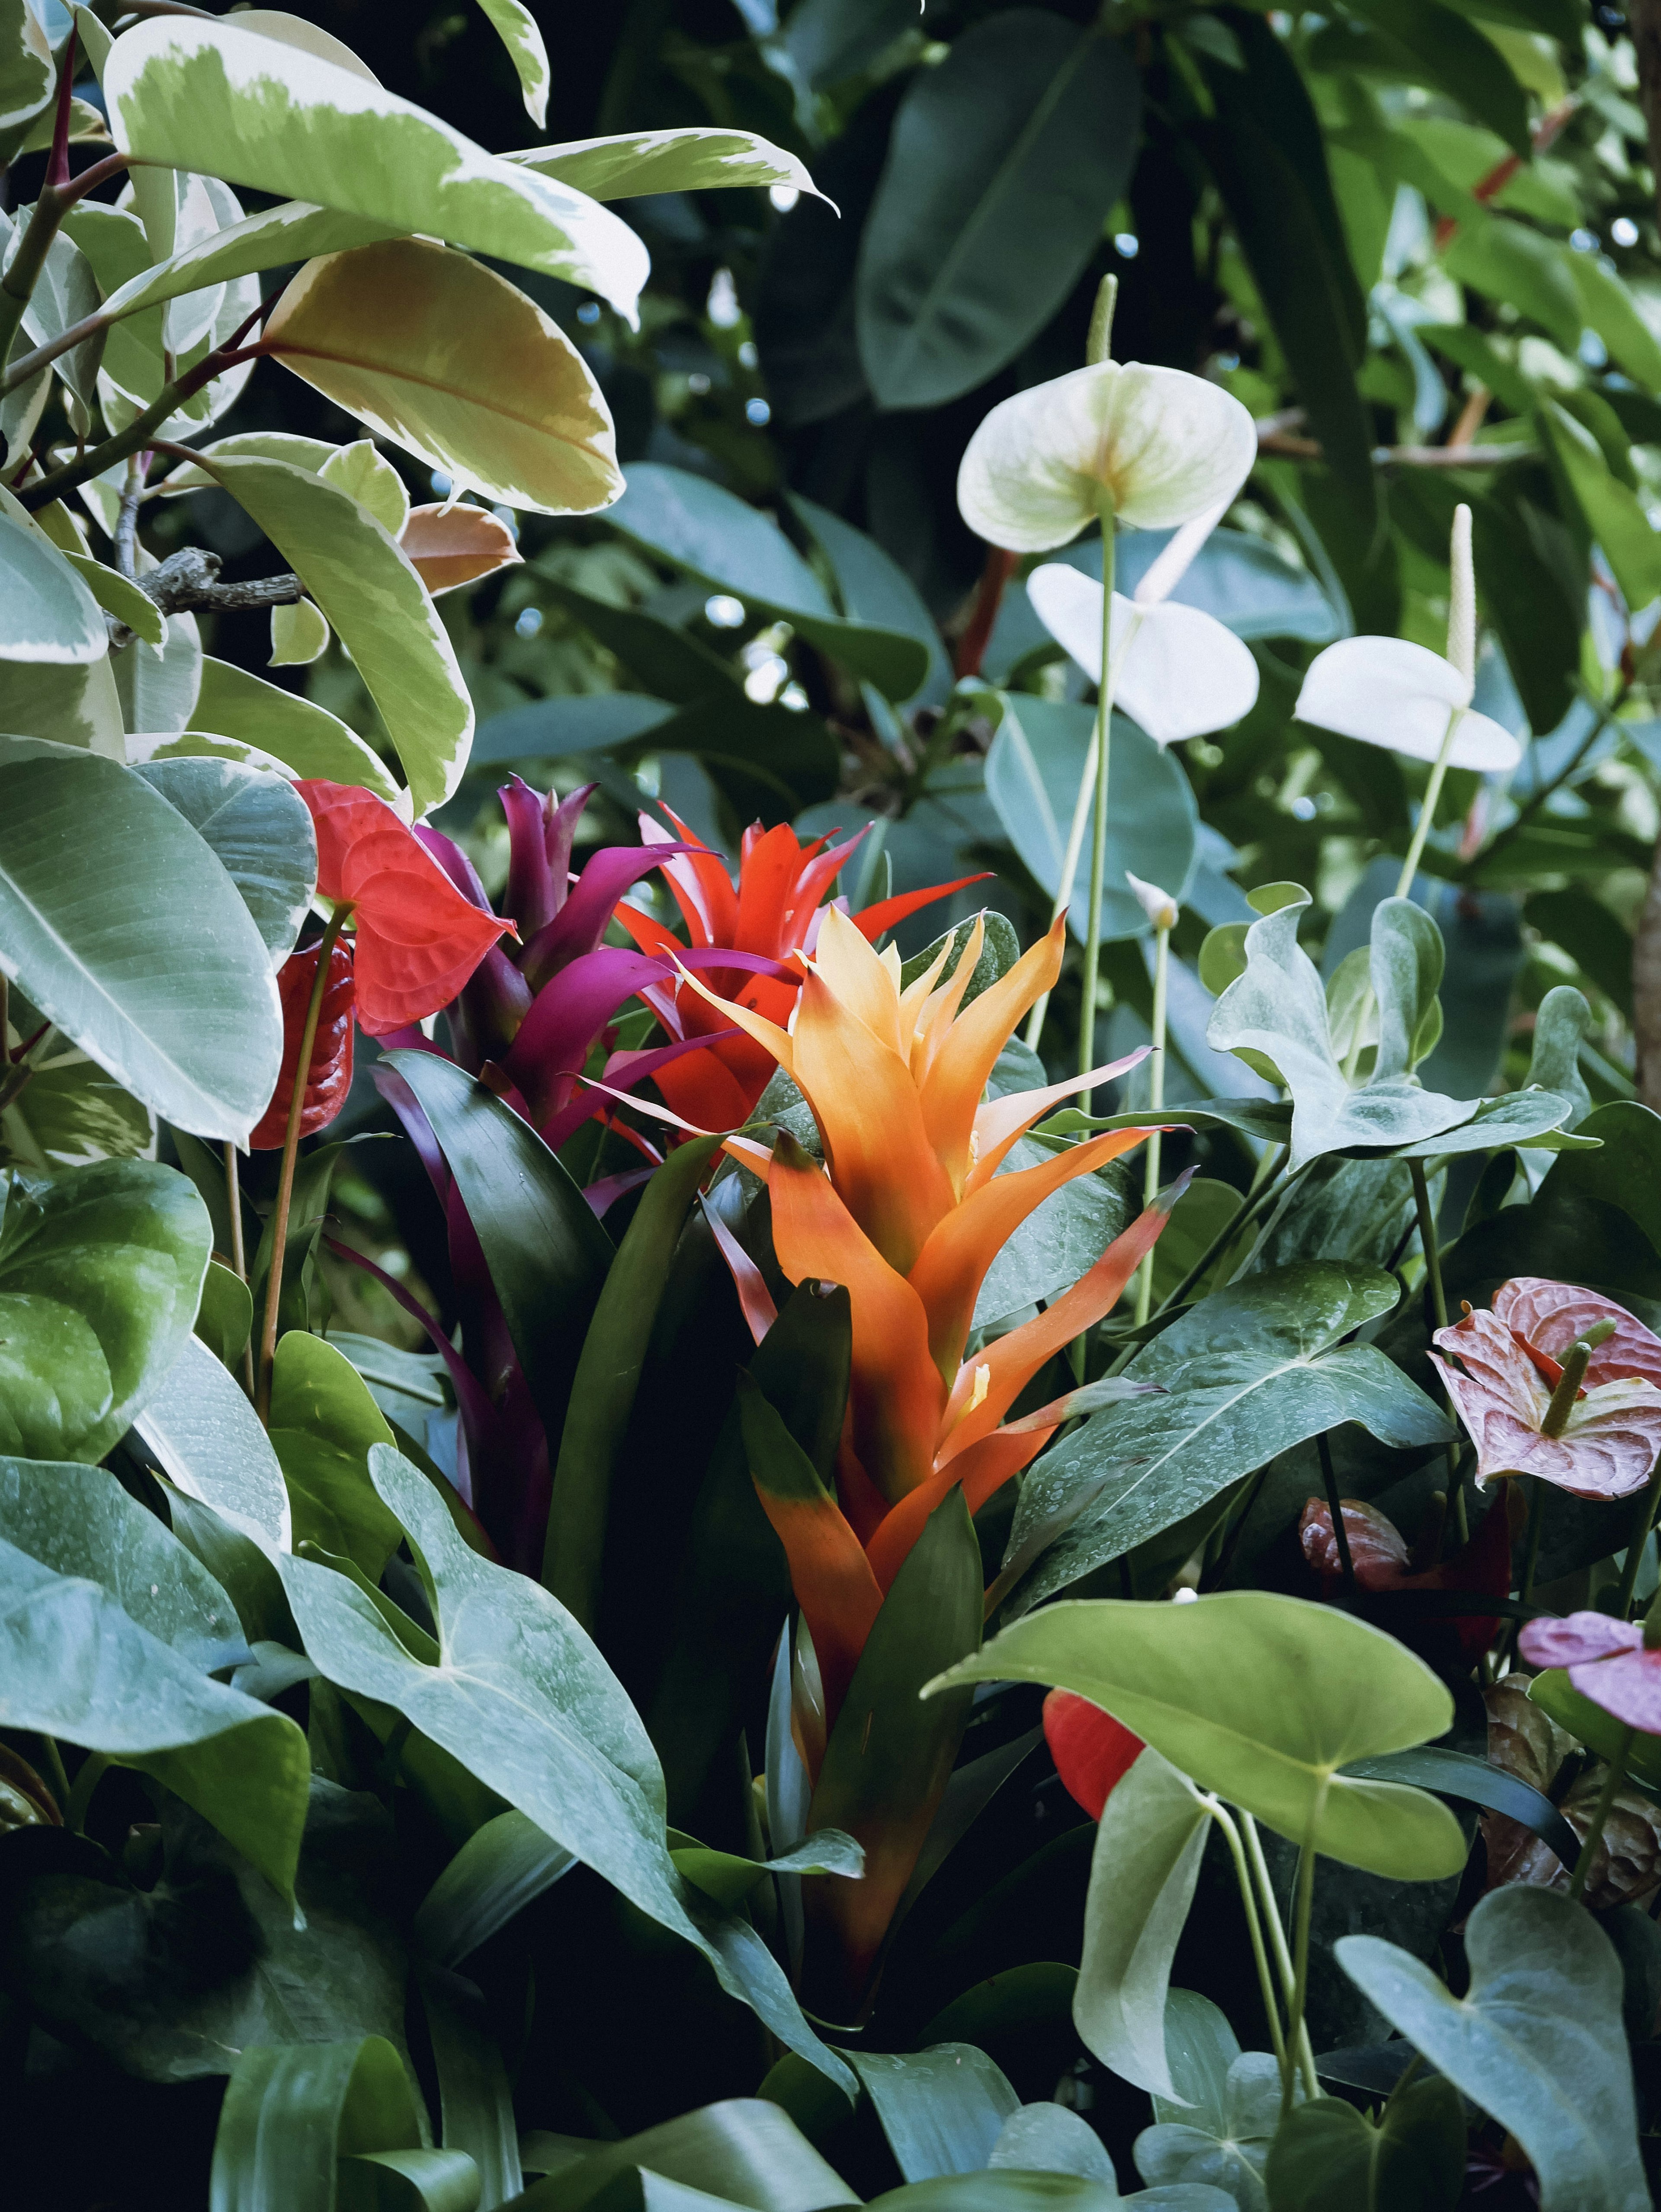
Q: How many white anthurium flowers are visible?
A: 3